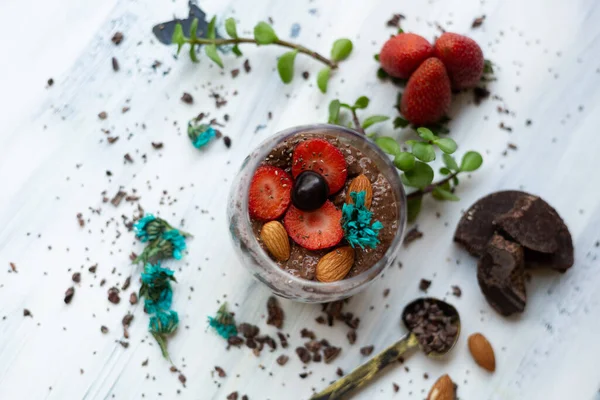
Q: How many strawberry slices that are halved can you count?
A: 3